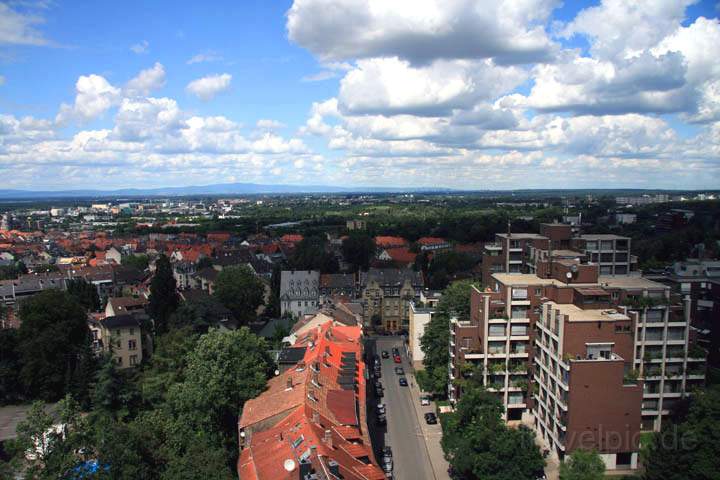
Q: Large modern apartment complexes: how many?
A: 1